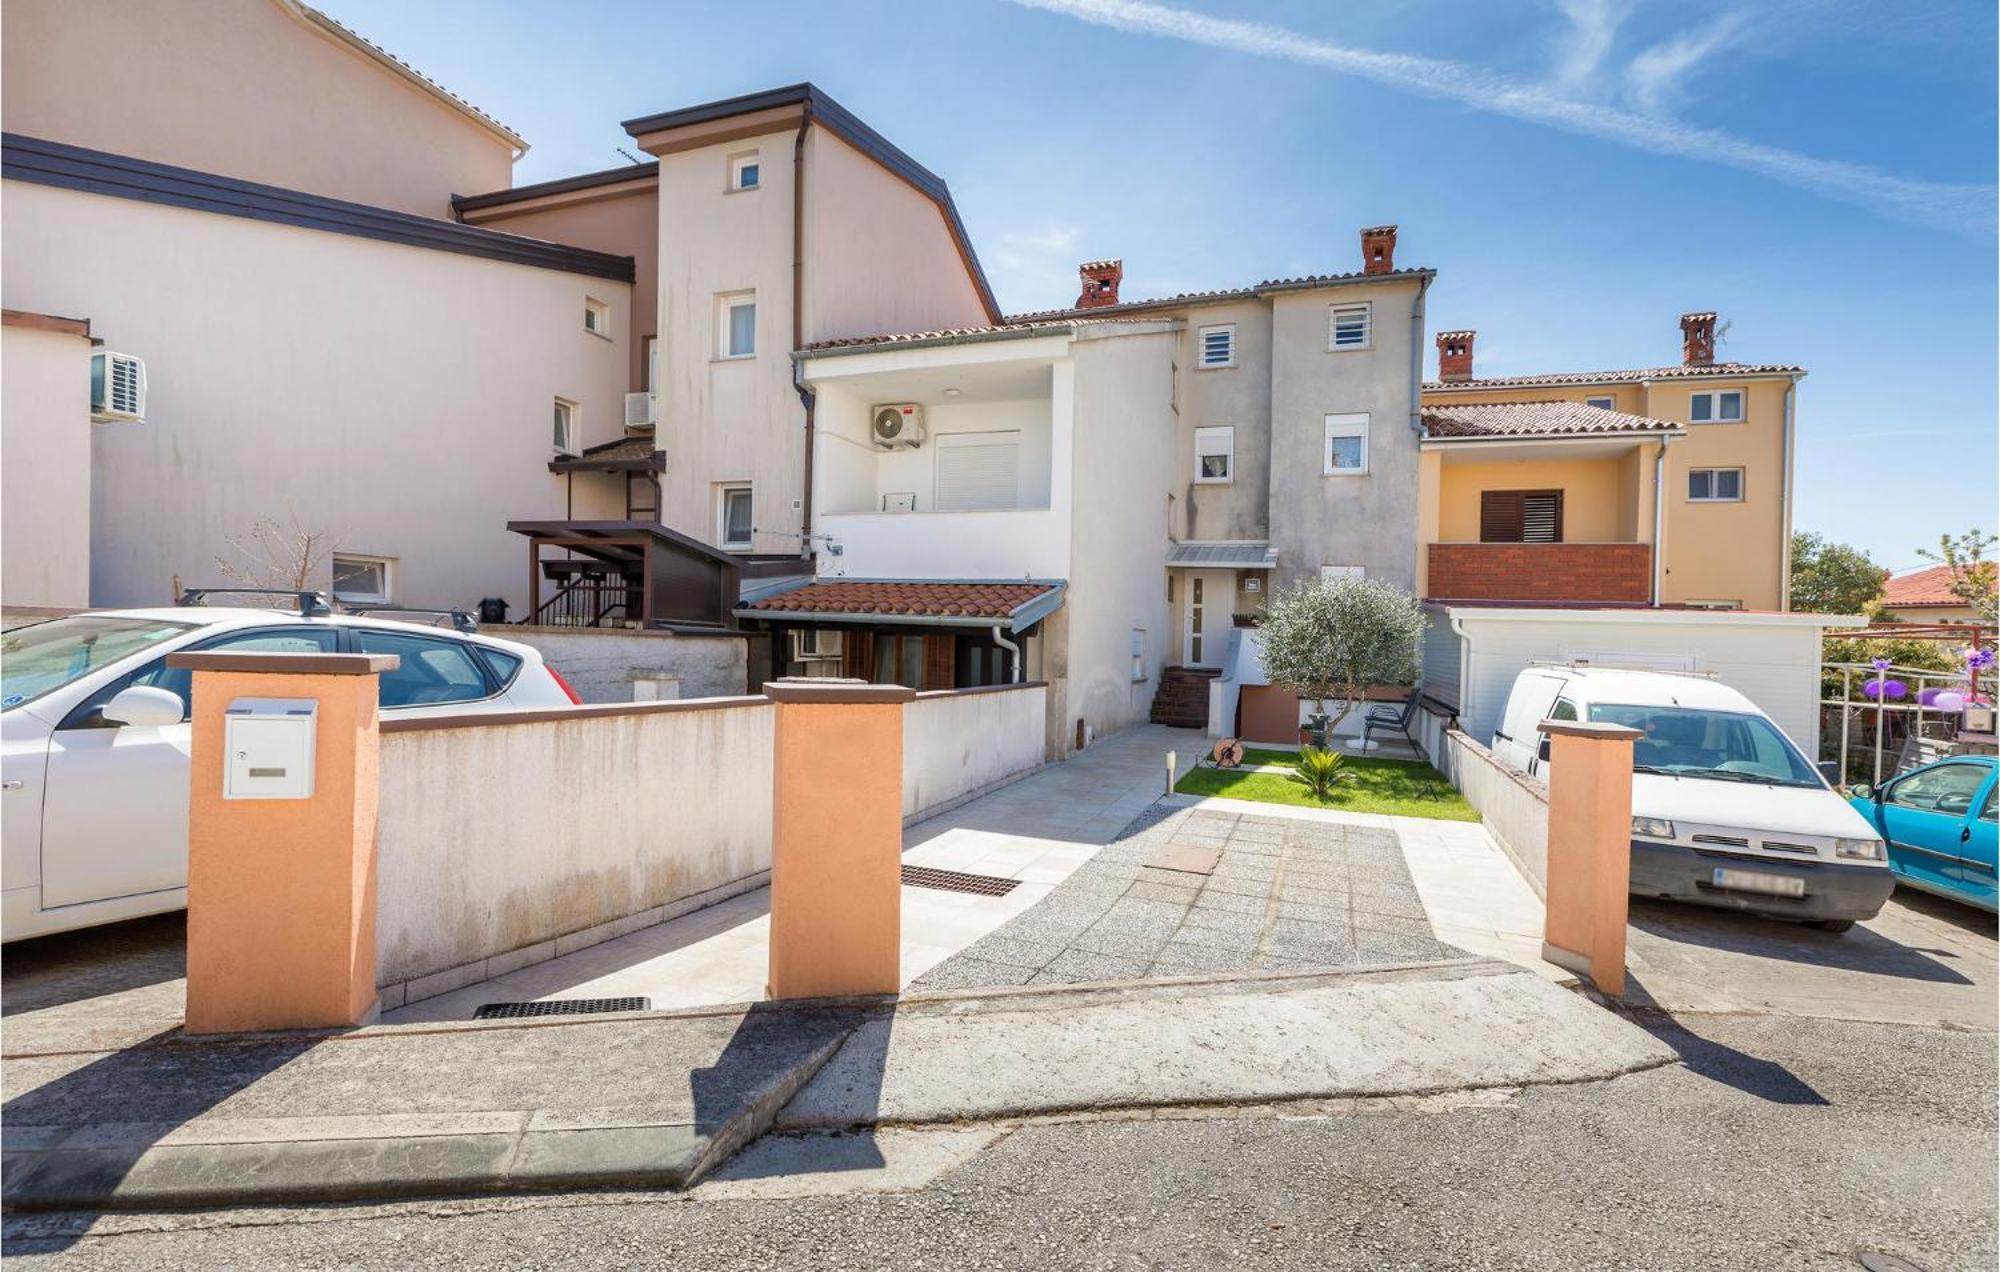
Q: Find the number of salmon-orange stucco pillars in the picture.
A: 3